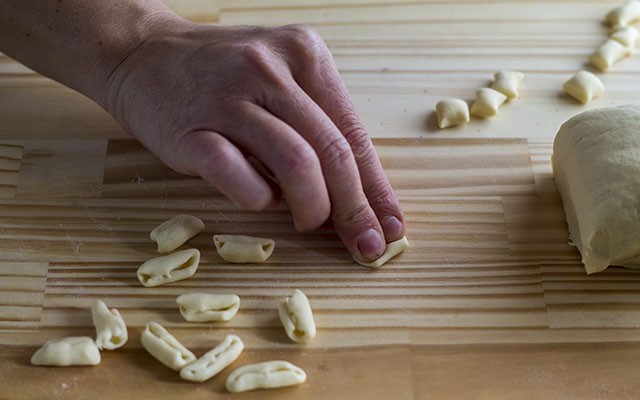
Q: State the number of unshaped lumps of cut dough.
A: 7